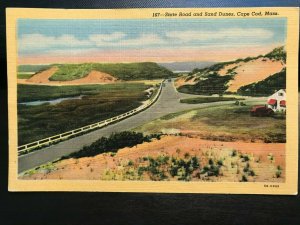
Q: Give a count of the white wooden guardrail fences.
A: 1